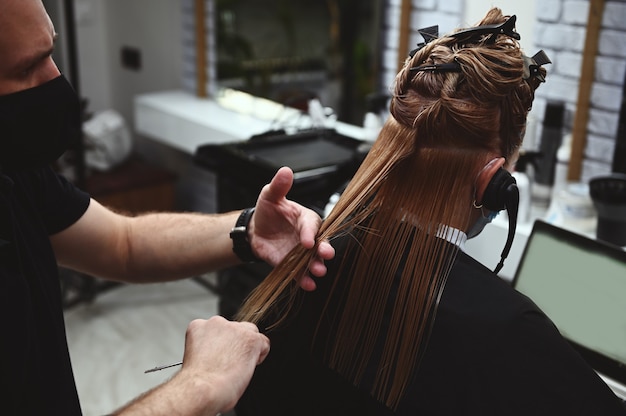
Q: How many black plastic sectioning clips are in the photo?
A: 4